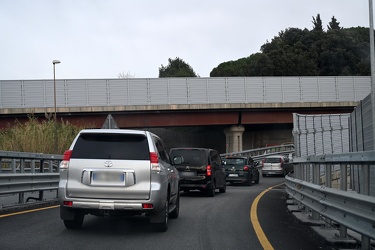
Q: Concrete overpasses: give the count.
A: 1